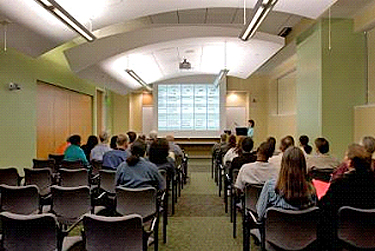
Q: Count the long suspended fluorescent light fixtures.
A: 4